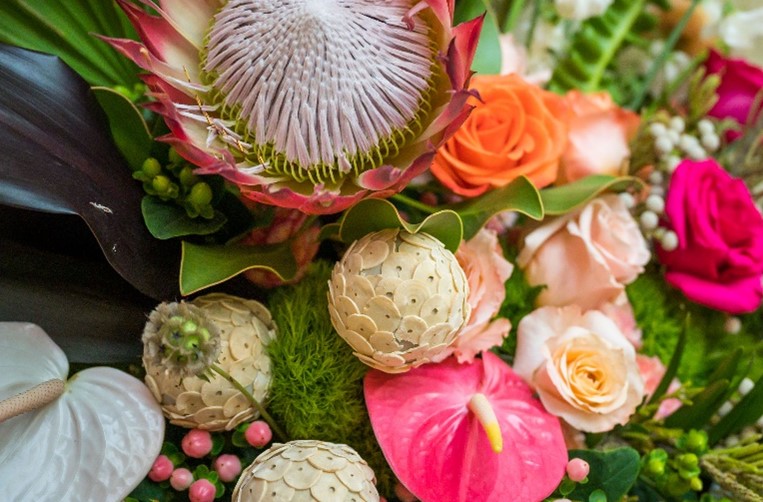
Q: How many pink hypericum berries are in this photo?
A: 7